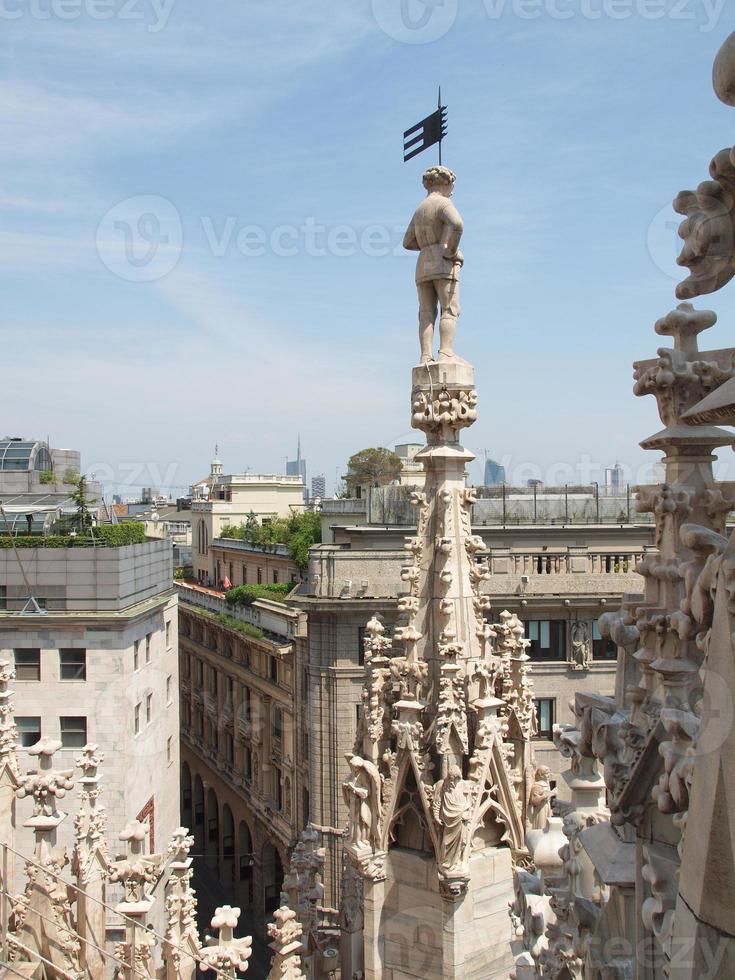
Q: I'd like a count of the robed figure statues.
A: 3